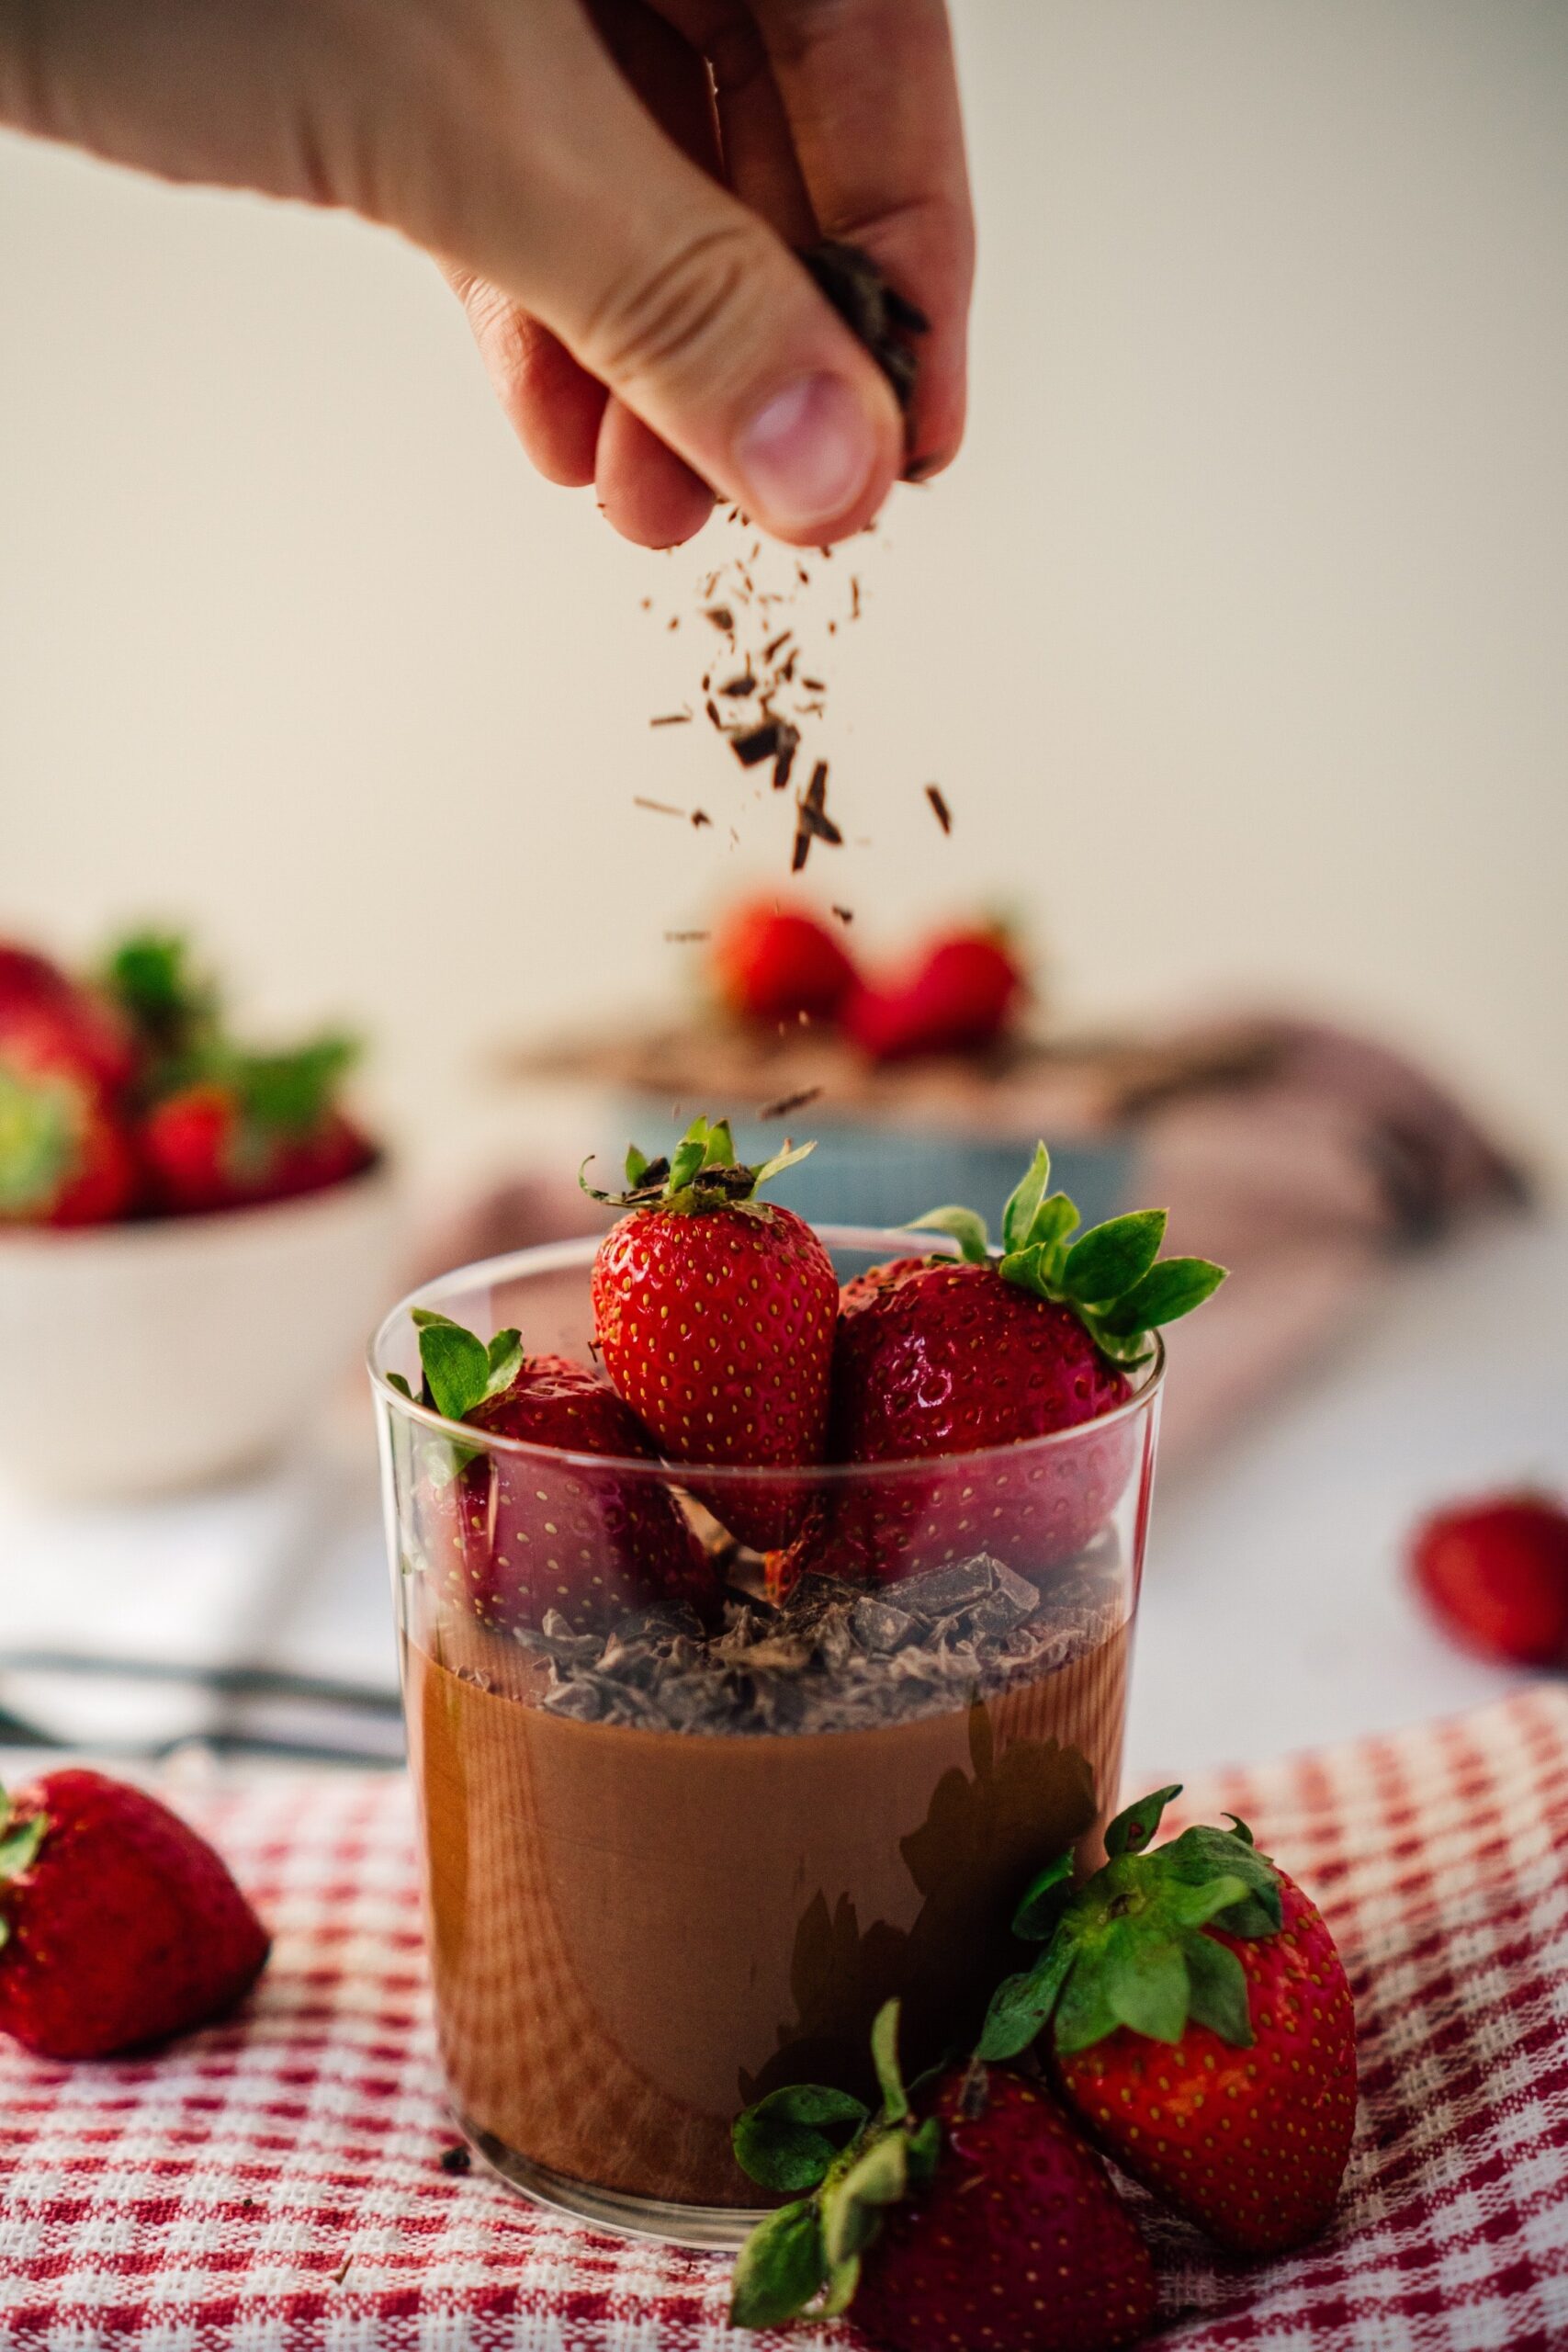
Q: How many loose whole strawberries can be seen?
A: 4